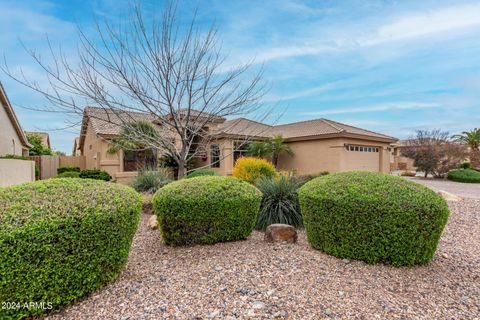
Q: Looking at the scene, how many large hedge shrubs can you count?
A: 3